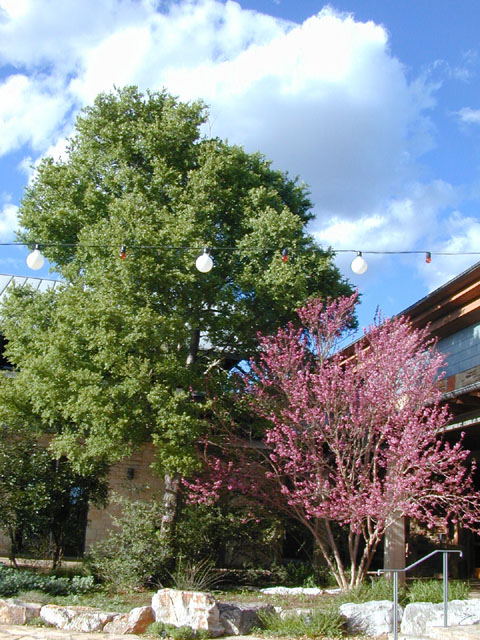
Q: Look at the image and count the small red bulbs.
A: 3